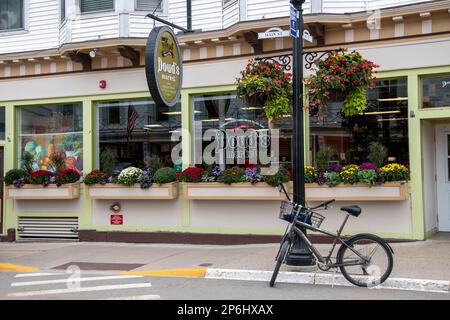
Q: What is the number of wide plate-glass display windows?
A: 4